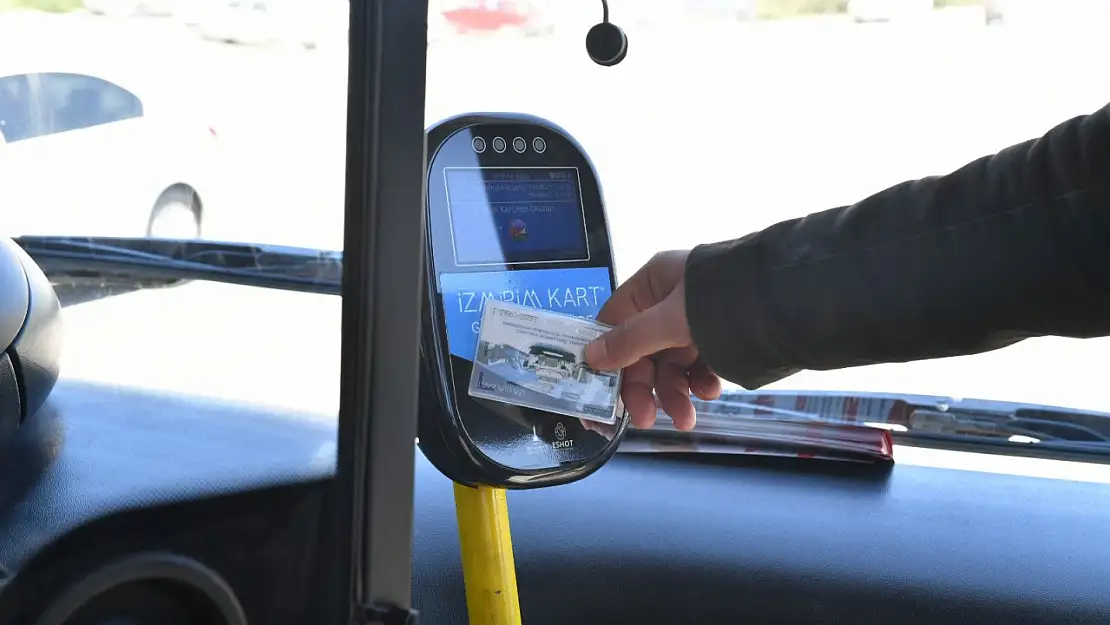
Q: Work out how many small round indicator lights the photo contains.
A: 4